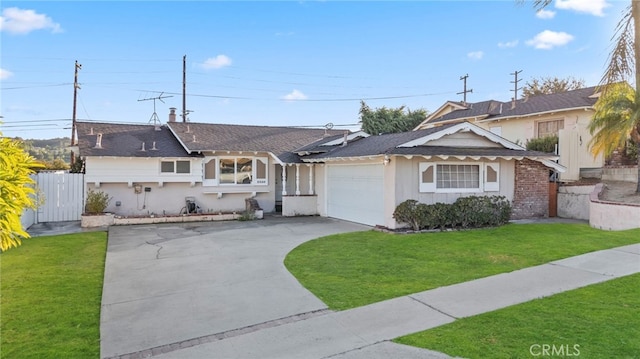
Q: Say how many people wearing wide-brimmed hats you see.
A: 0